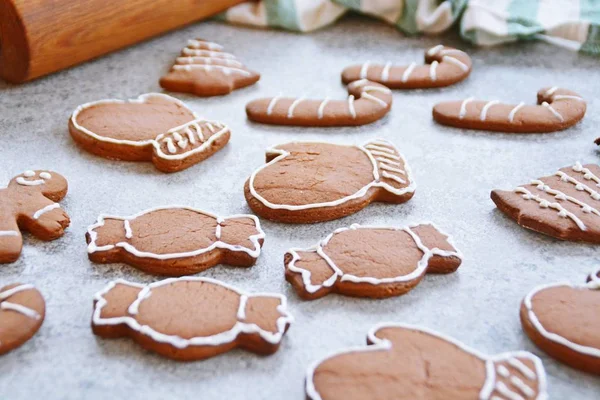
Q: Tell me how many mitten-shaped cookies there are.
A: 4